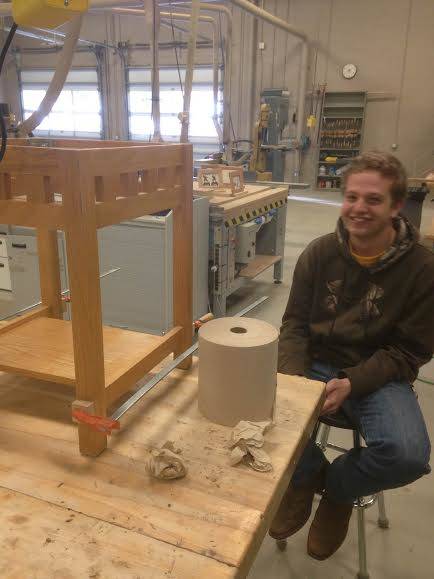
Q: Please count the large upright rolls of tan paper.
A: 1